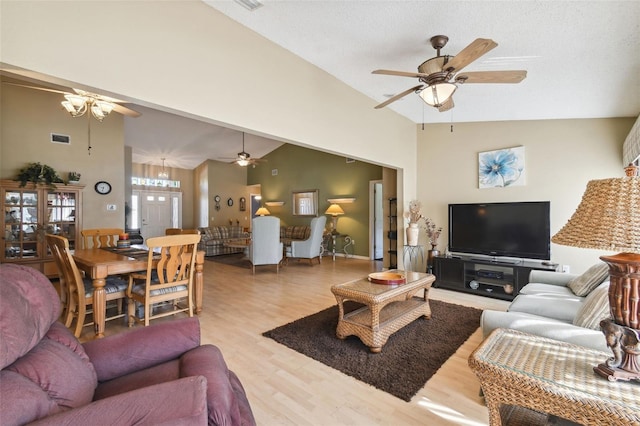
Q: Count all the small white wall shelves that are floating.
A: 2